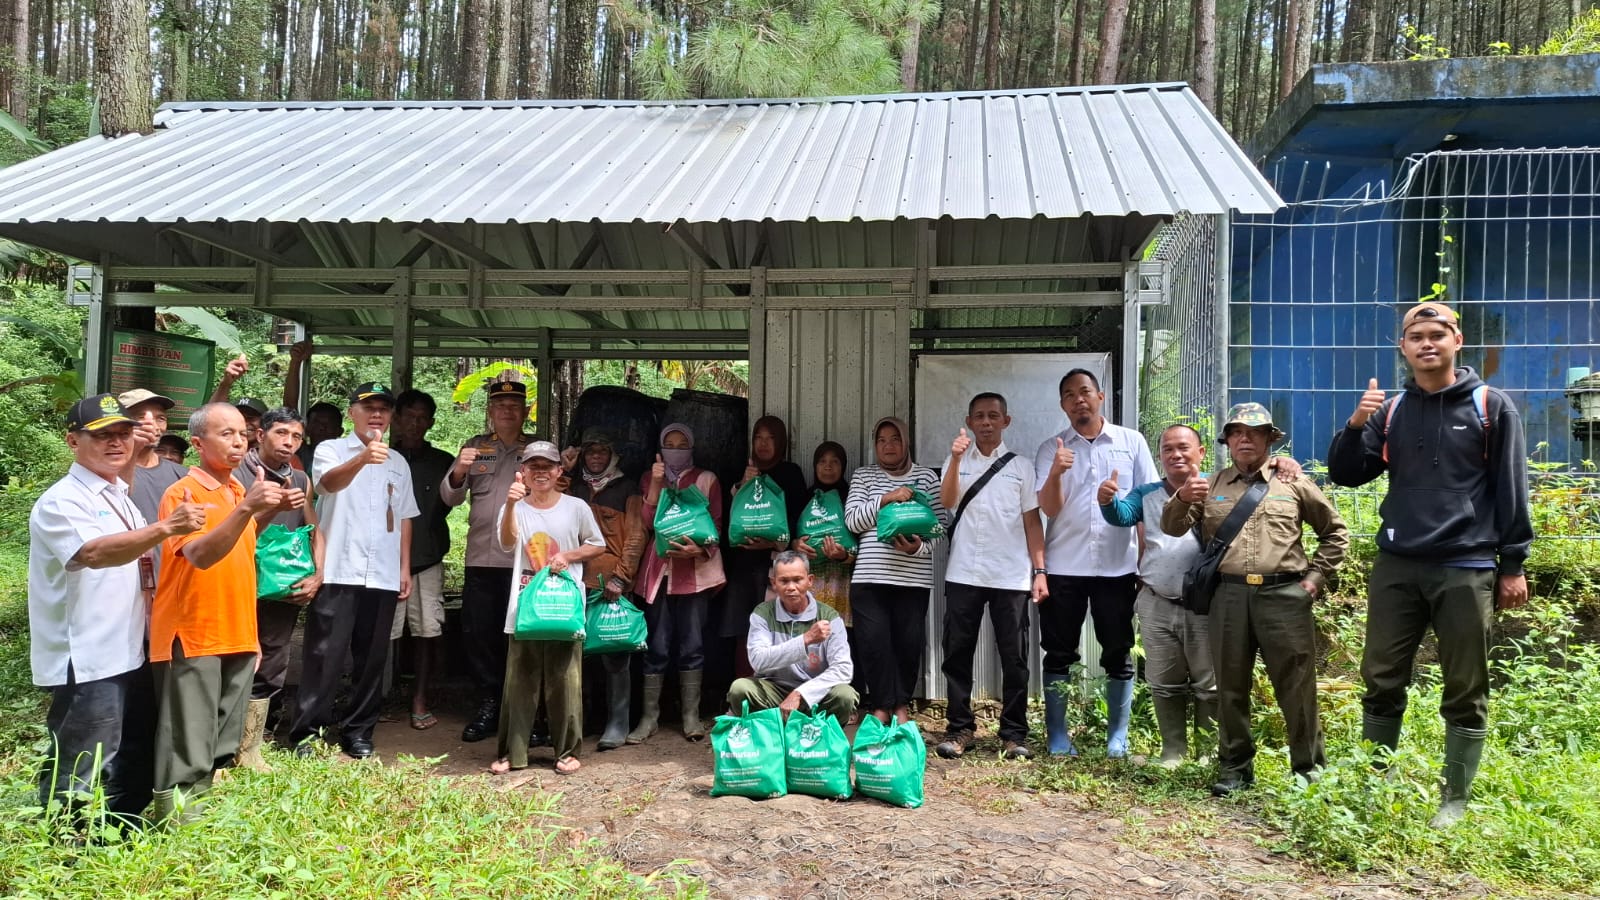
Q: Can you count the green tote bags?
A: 10